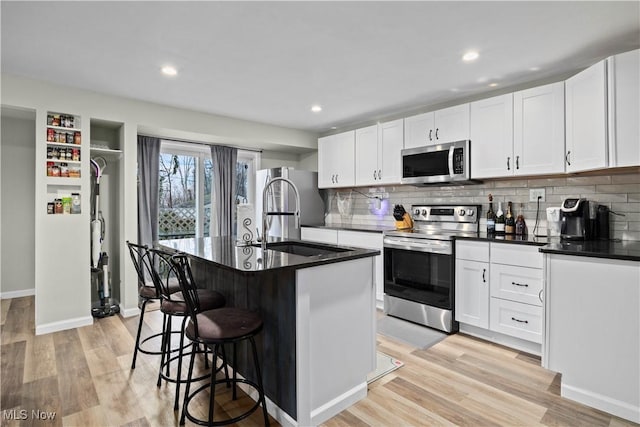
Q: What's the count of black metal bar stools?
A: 3